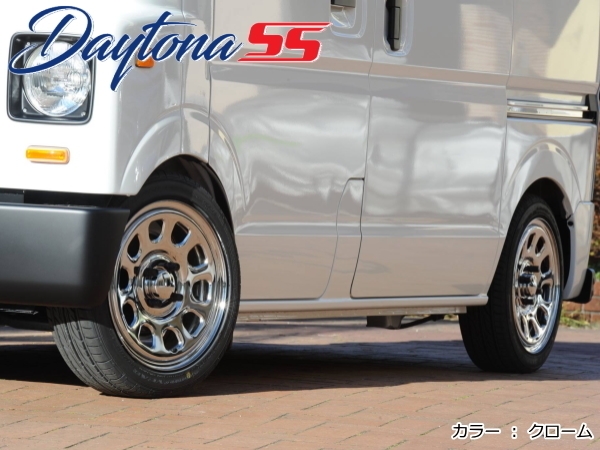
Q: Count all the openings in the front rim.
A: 10